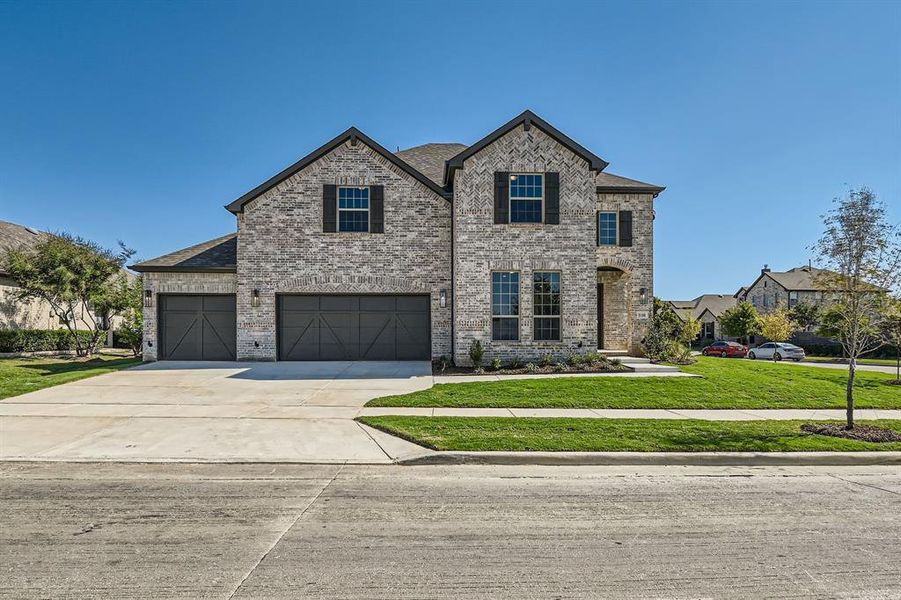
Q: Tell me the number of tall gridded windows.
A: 2